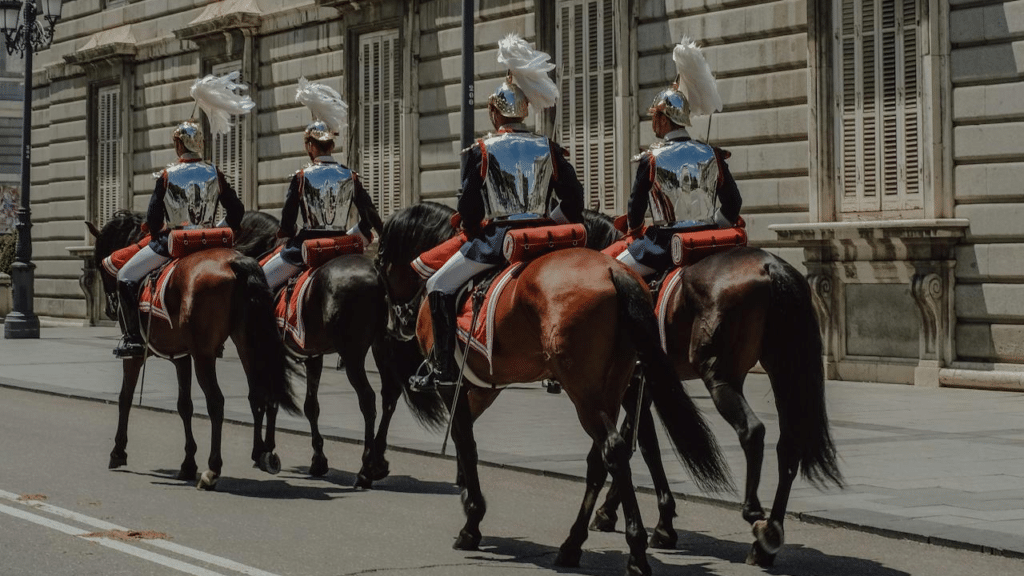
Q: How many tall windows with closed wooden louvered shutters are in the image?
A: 5